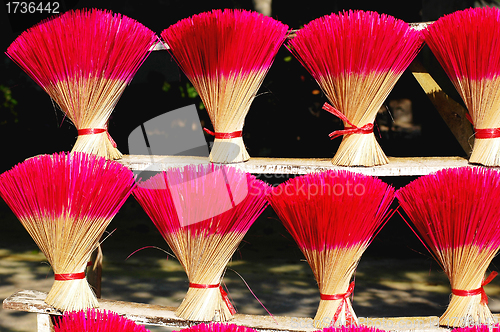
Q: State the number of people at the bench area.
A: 0